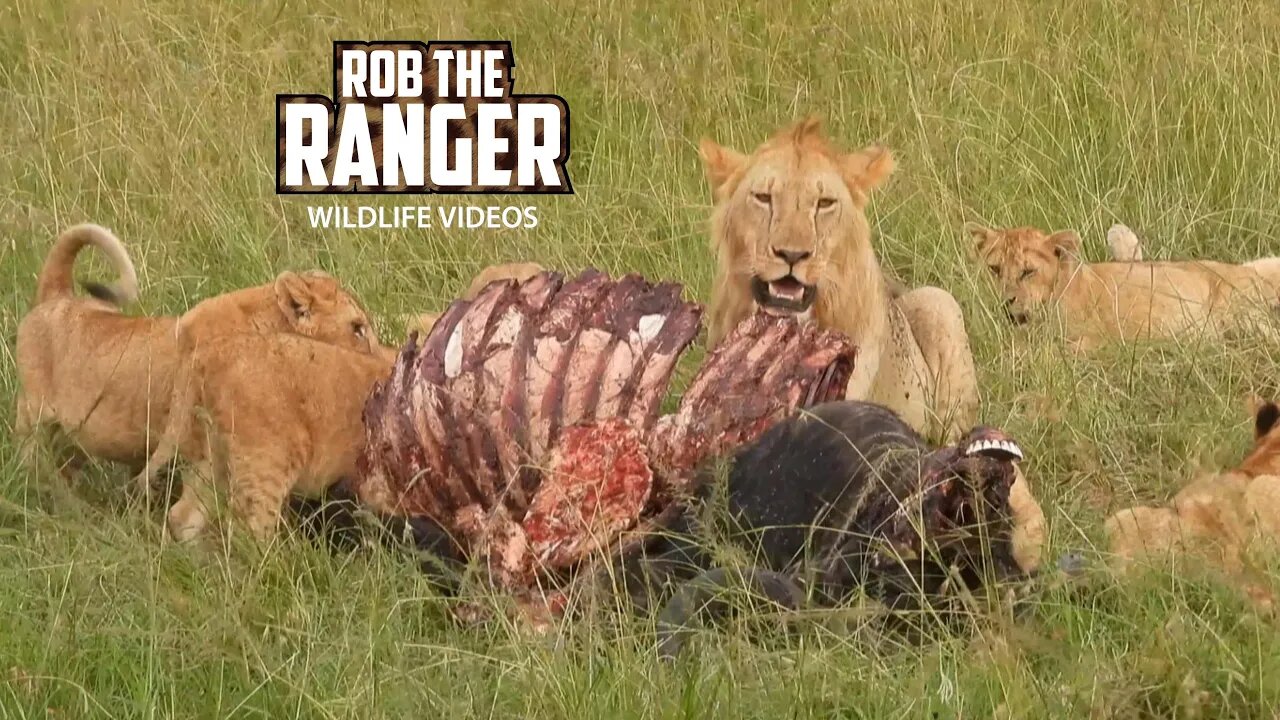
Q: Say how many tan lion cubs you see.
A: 4